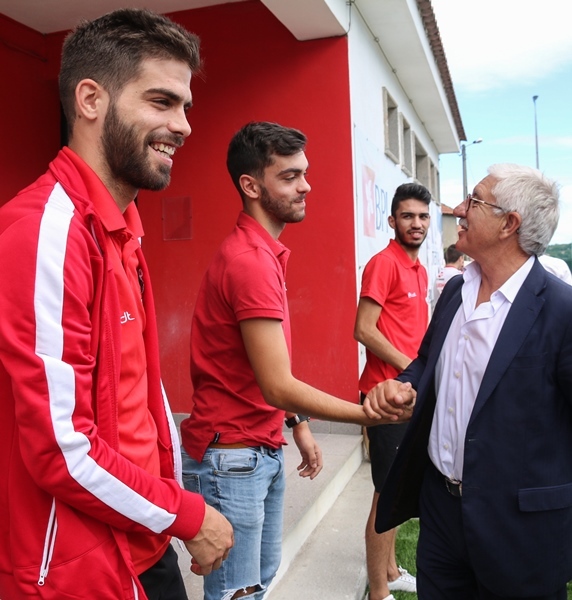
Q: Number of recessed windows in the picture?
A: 5